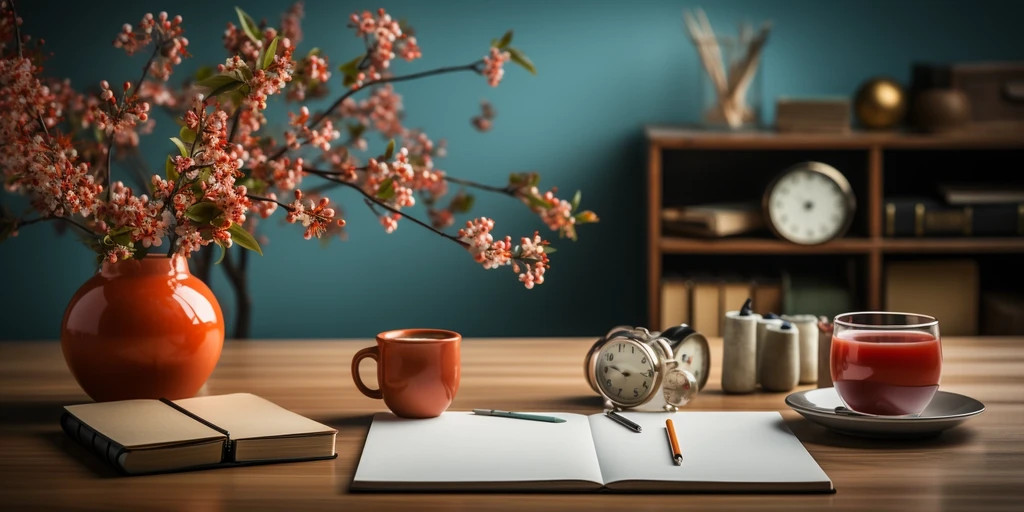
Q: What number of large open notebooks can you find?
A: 1